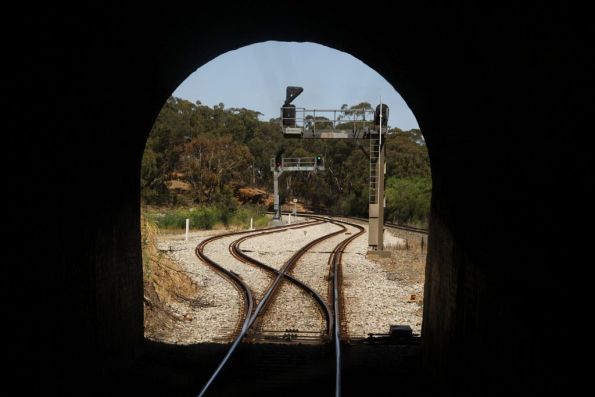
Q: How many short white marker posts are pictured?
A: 3